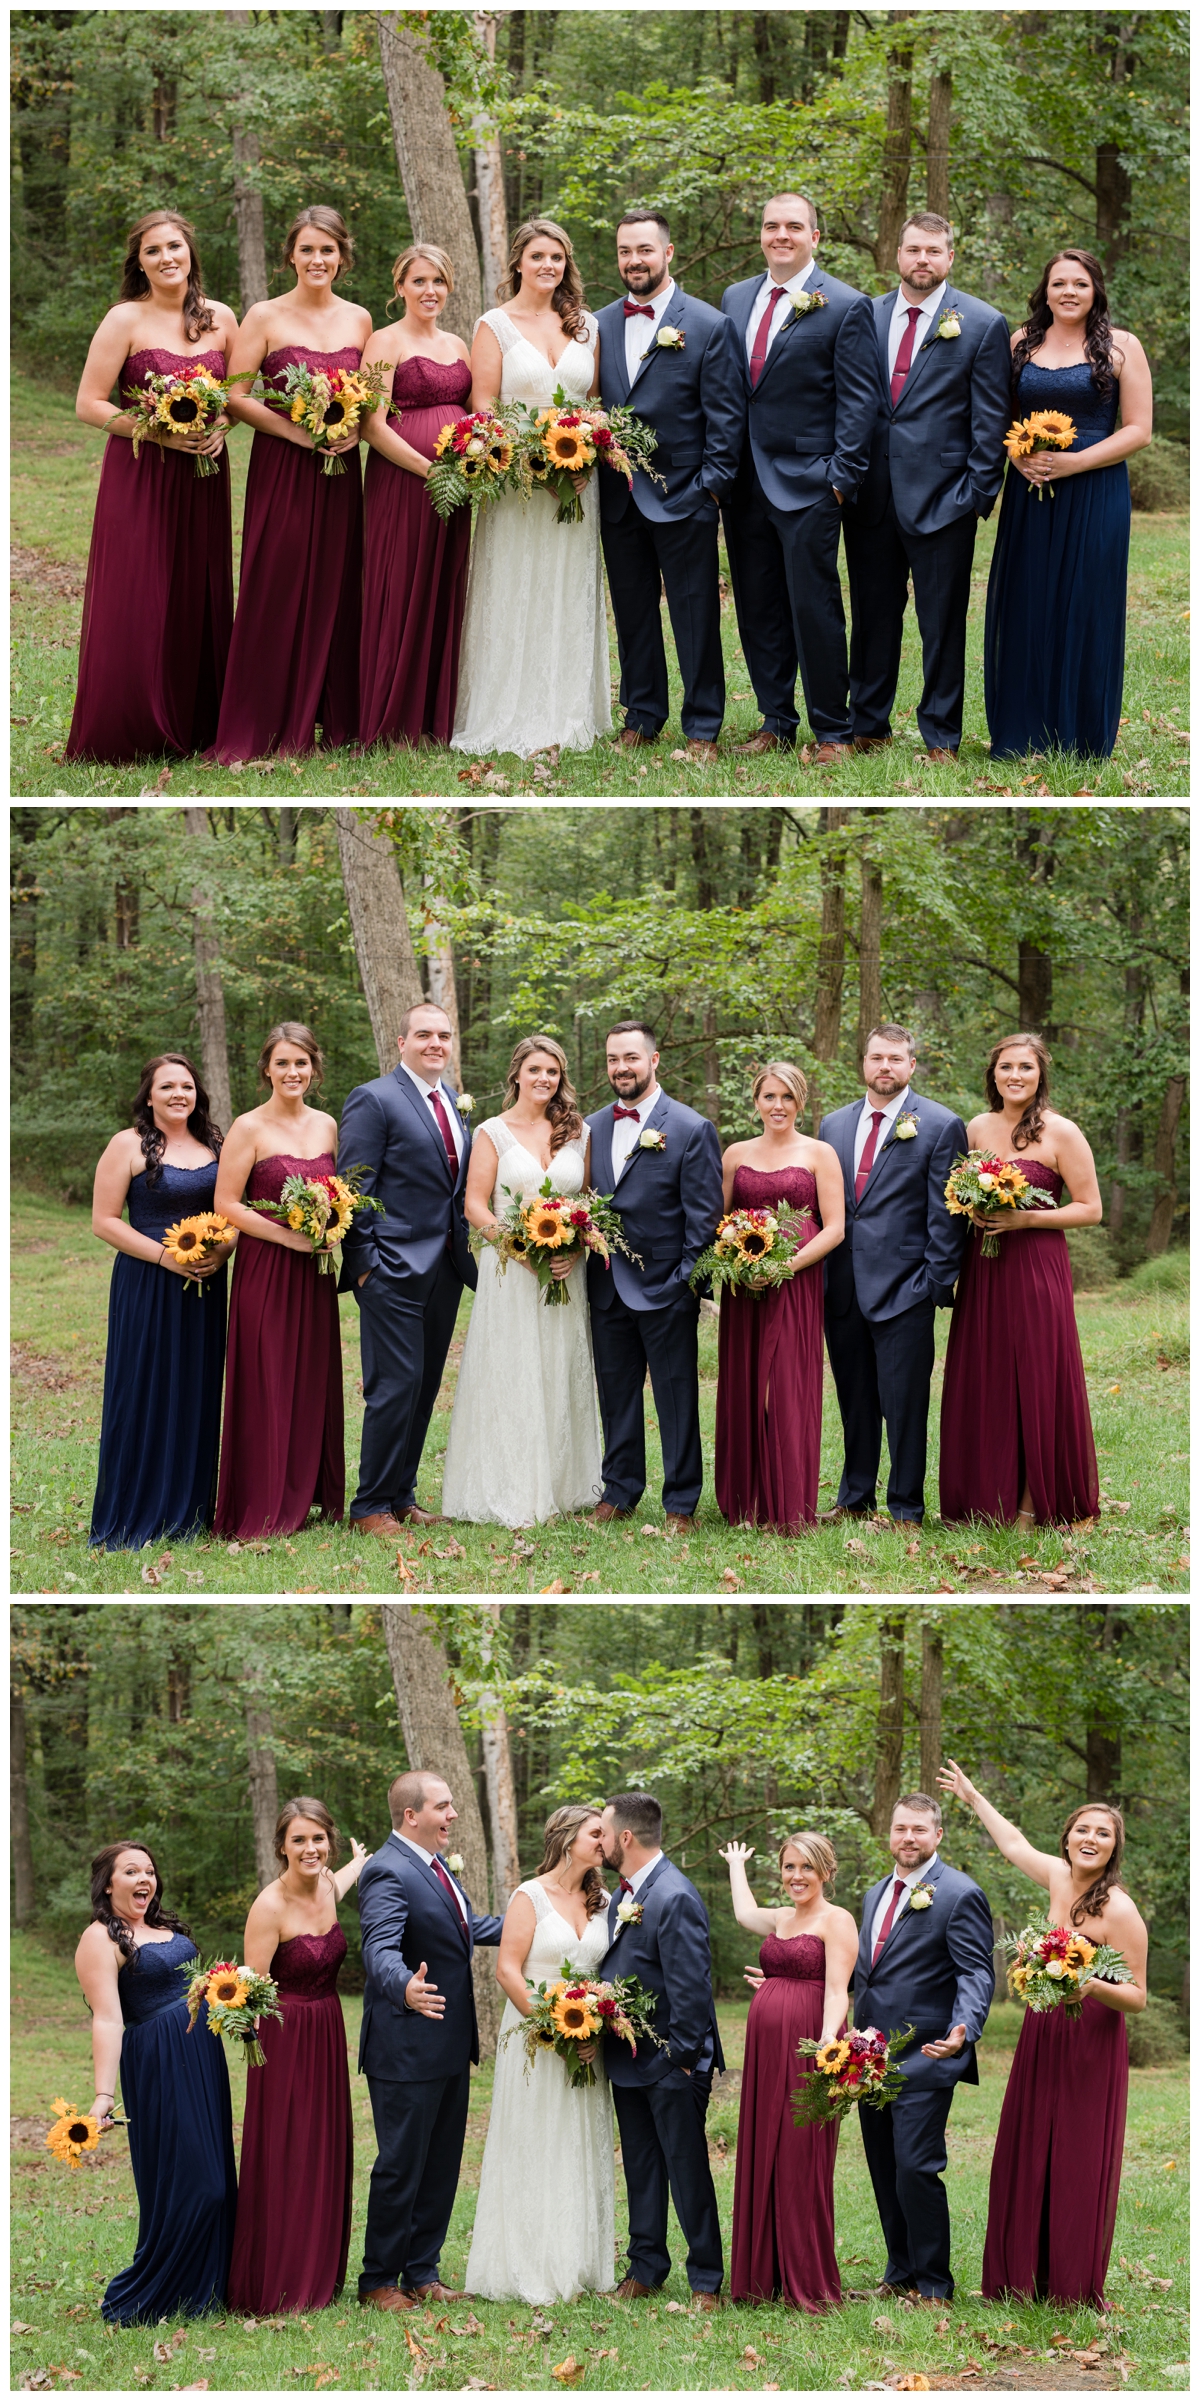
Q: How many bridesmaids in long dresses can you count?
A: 4